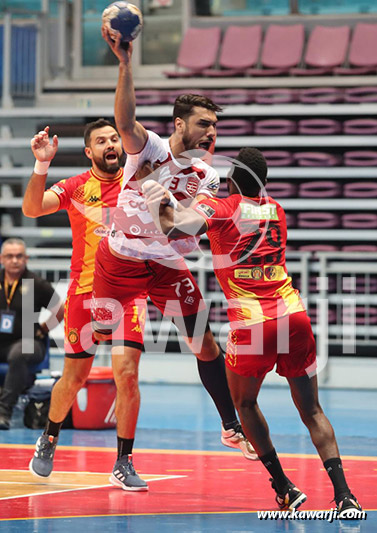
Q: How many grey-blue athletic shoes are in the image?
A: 2